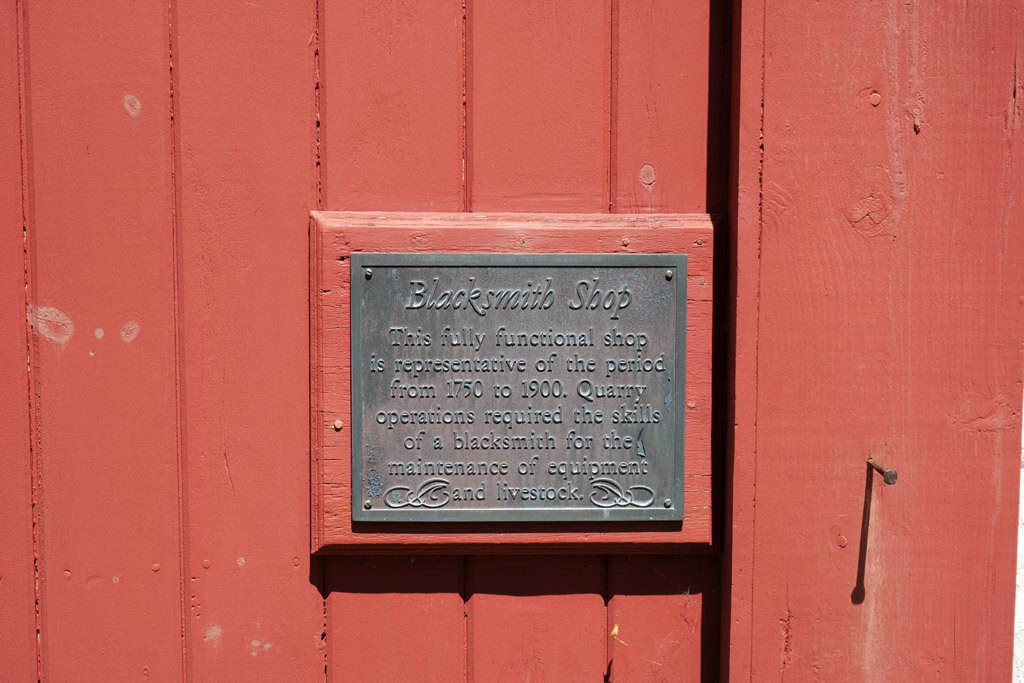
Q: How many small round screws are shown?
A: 4